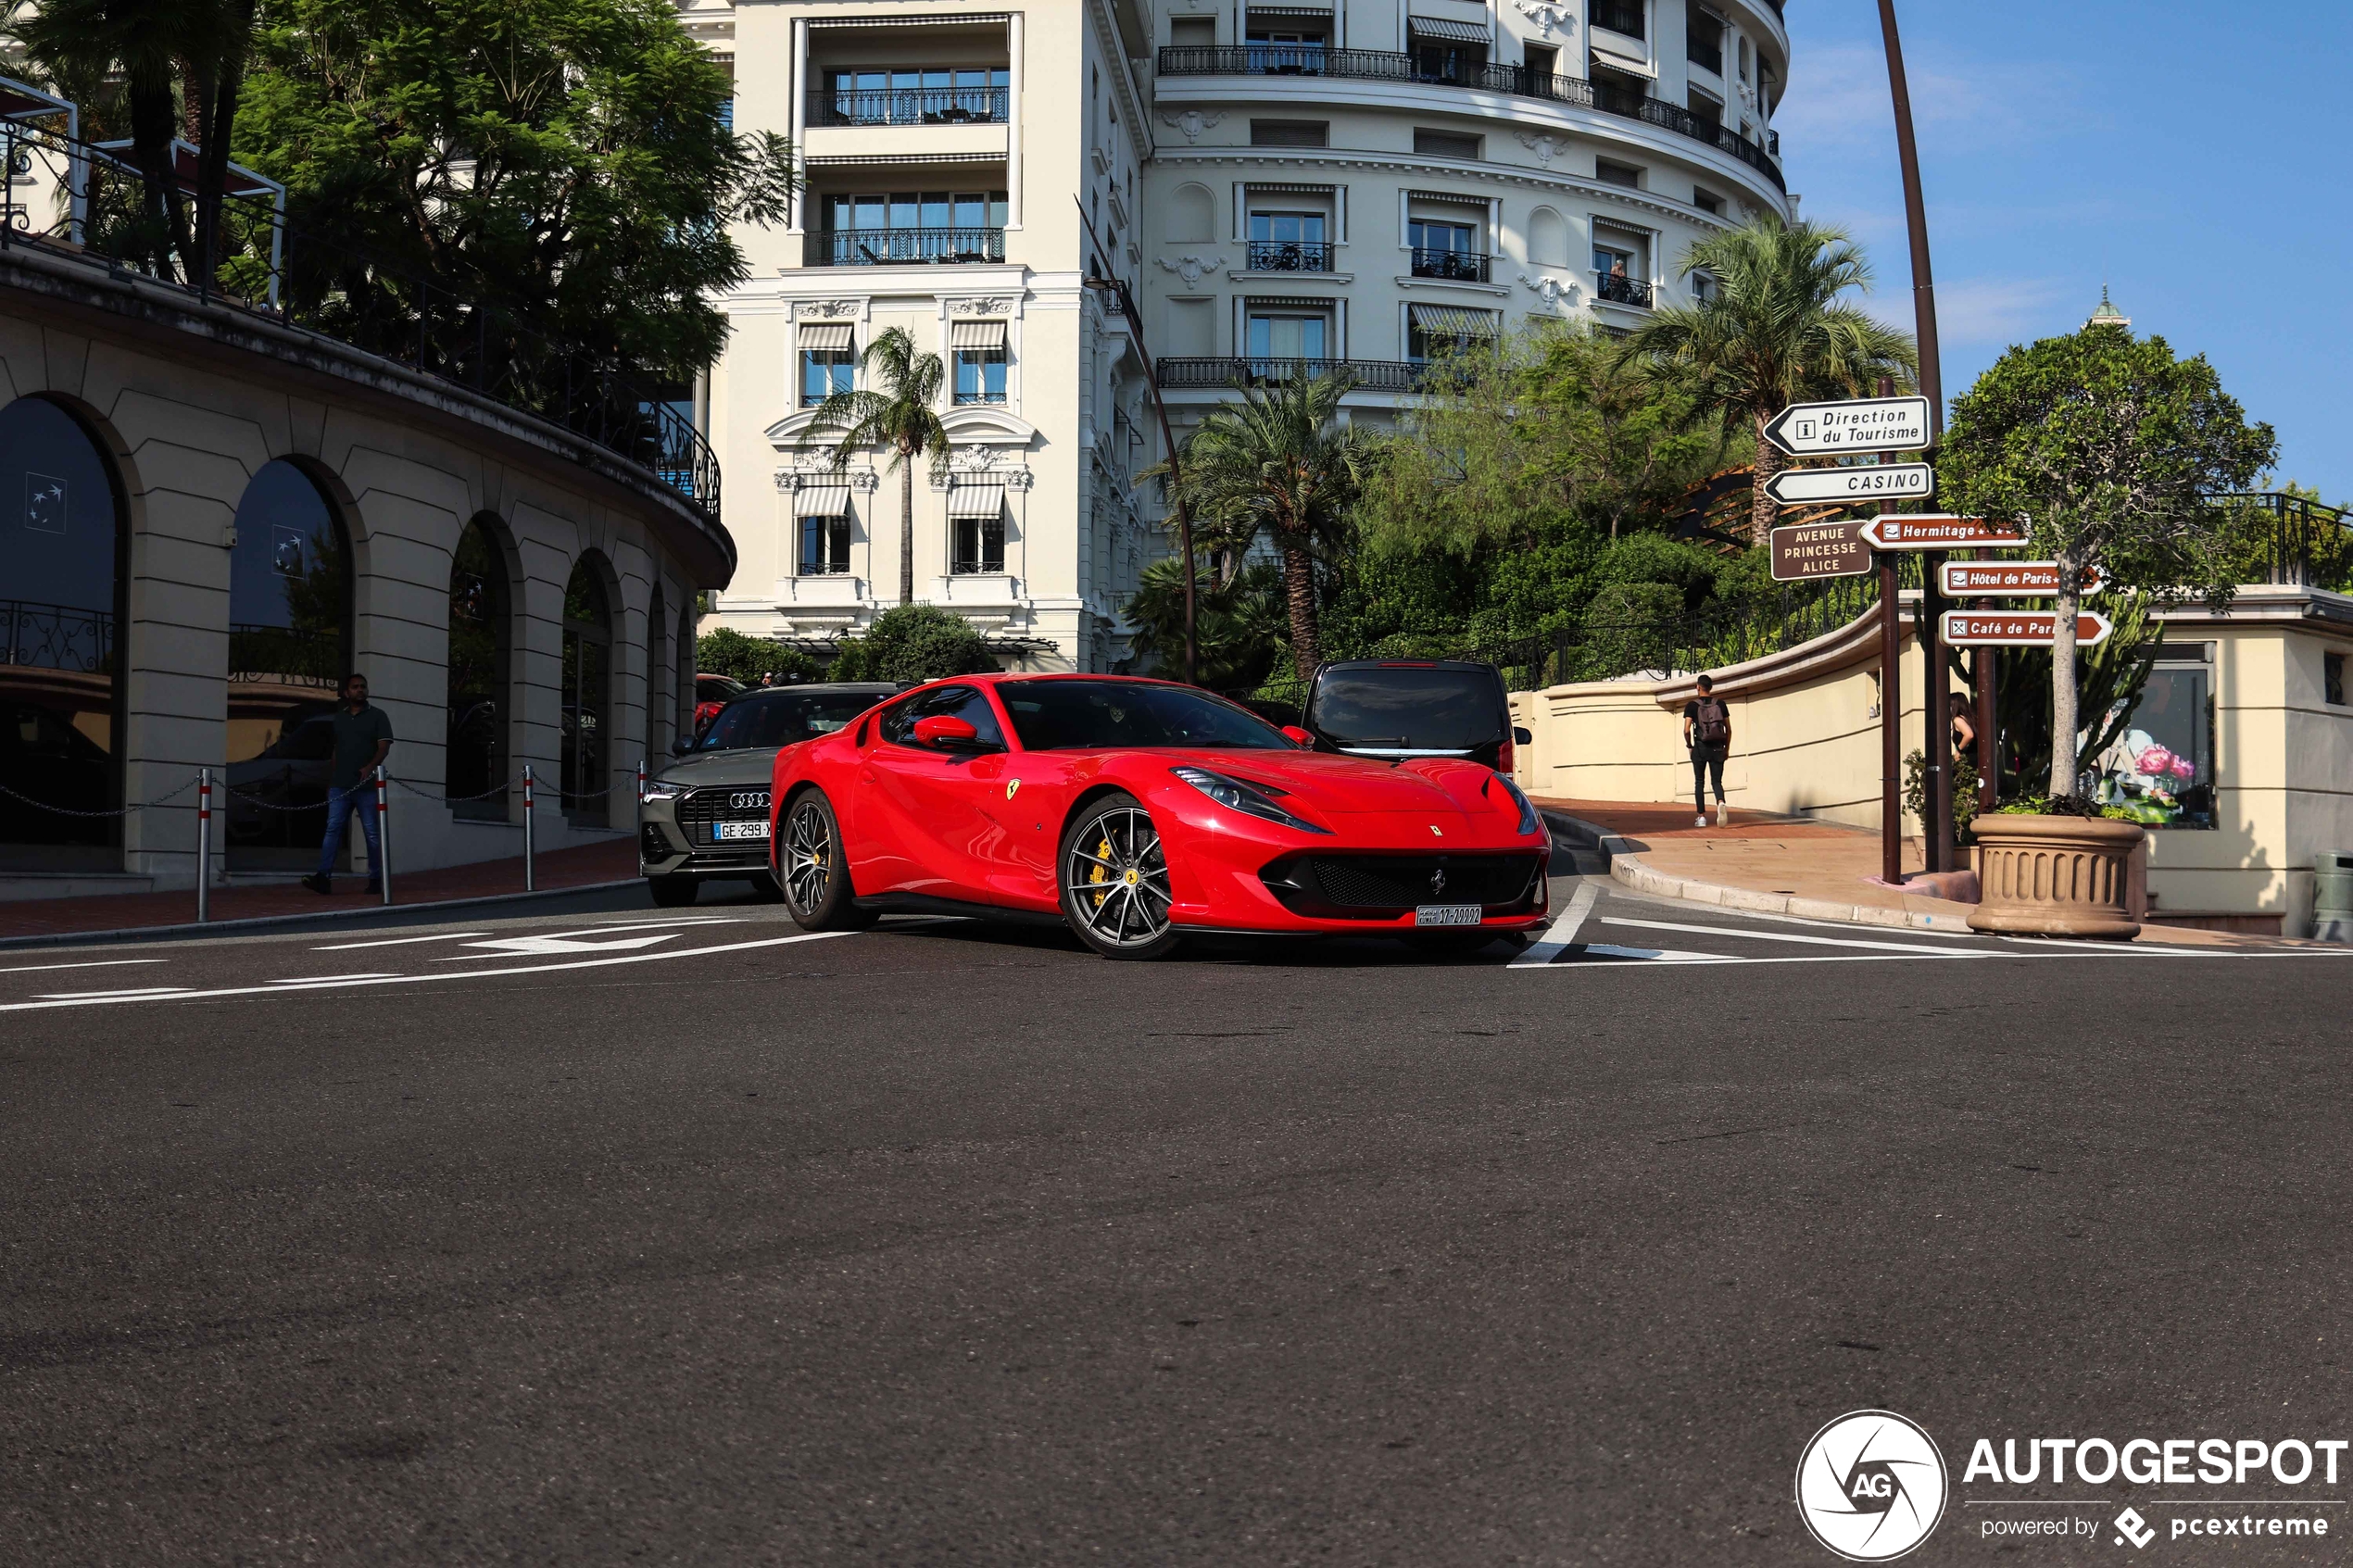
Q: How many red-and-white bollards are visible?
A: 4